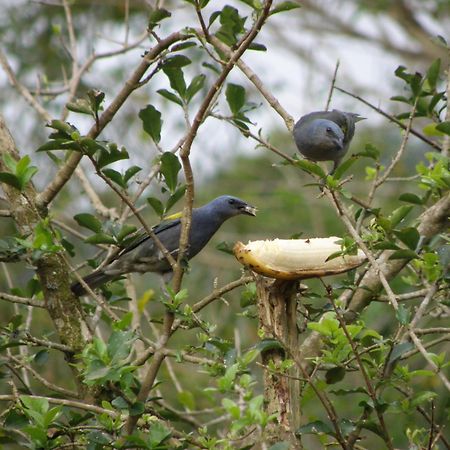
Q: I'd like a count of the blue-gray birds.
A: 2